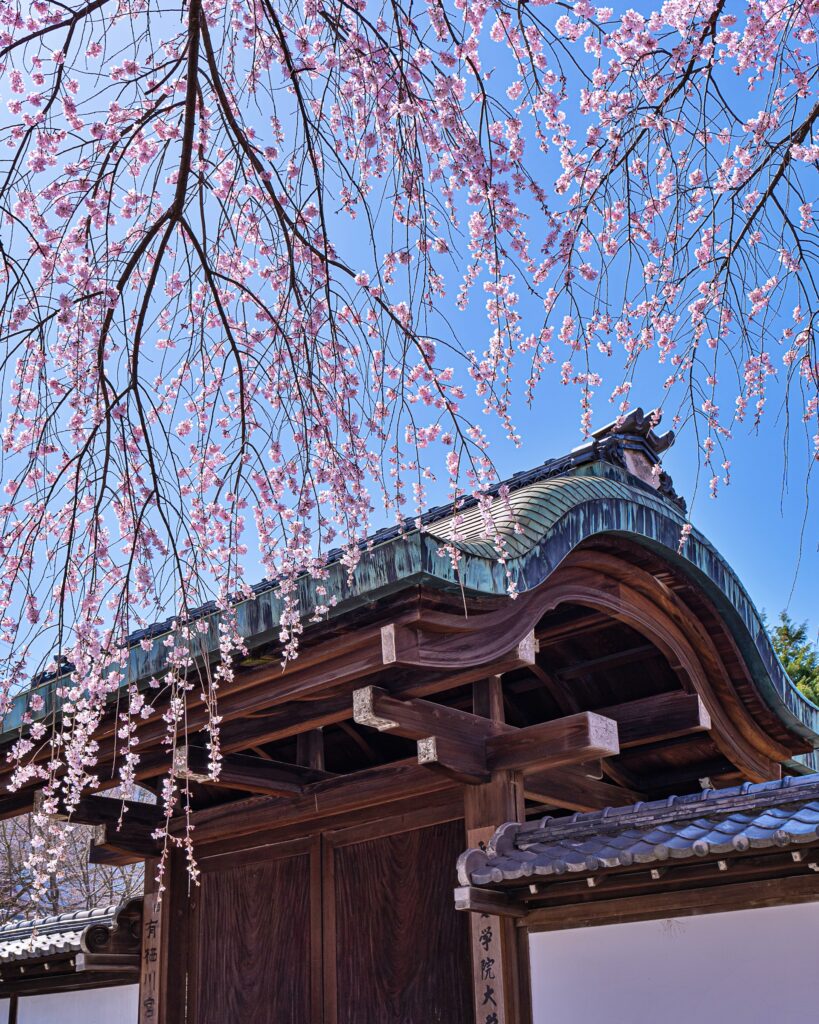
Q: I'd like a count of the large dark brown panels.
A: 2